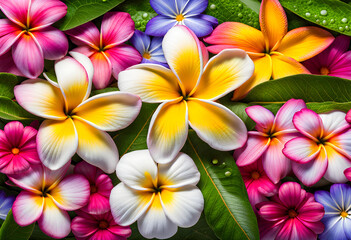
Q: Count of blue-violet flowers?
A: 4